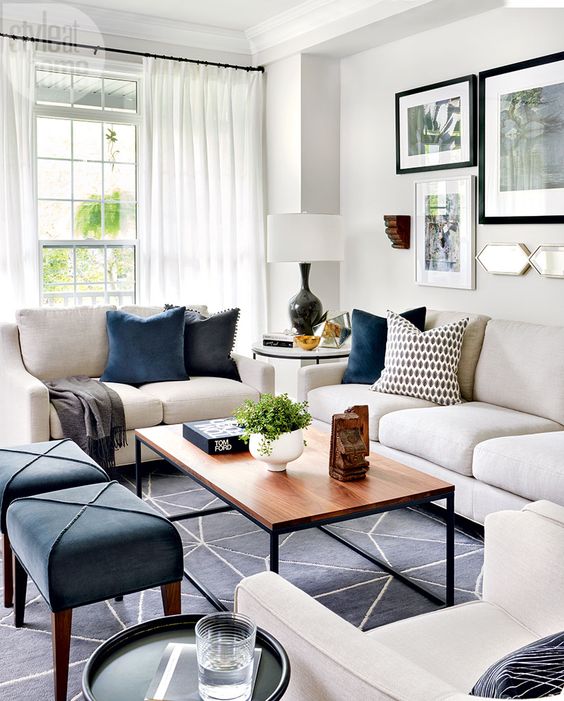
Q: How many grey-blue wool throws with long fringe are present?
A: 1